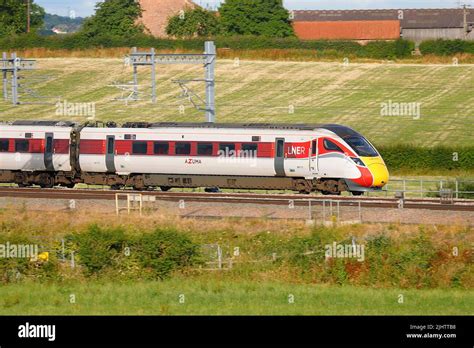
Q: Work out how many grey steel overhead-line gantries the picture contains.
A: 2